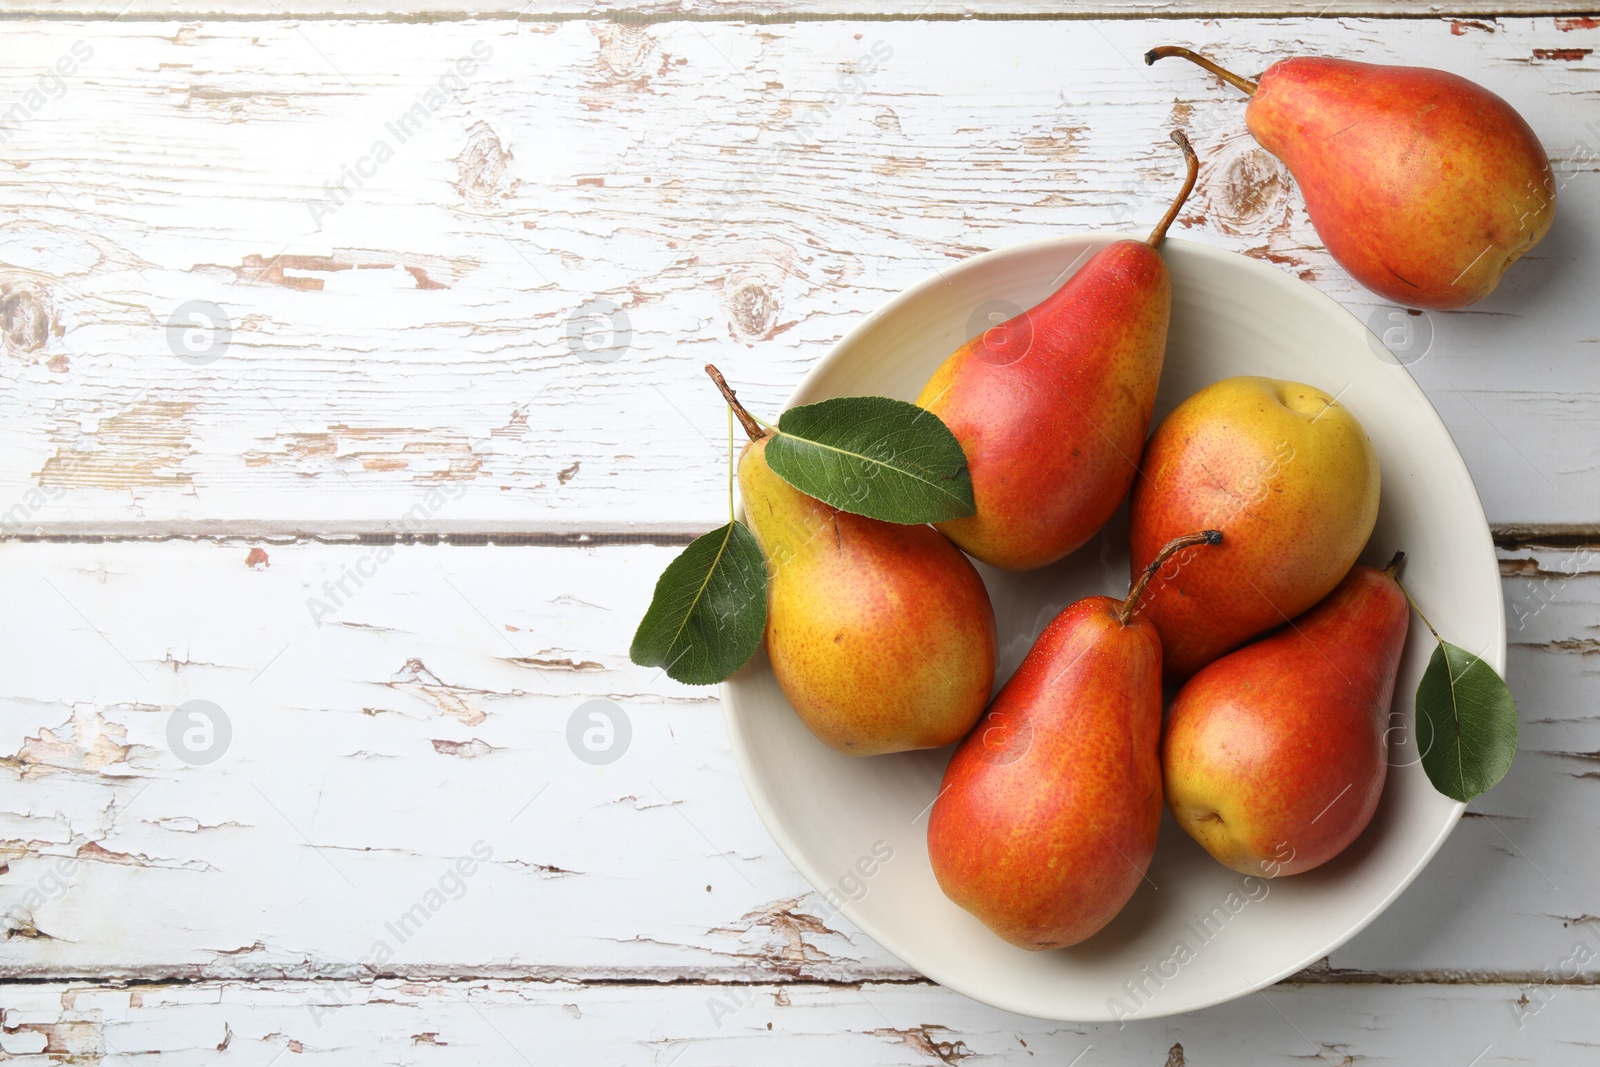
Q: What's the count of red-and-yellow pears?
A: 6